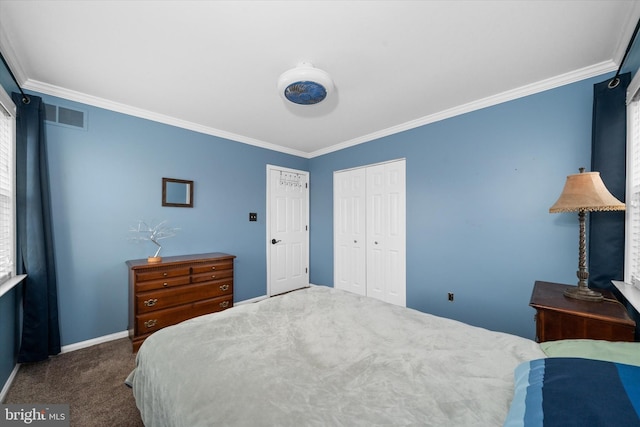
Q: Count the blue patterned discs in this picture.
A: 1